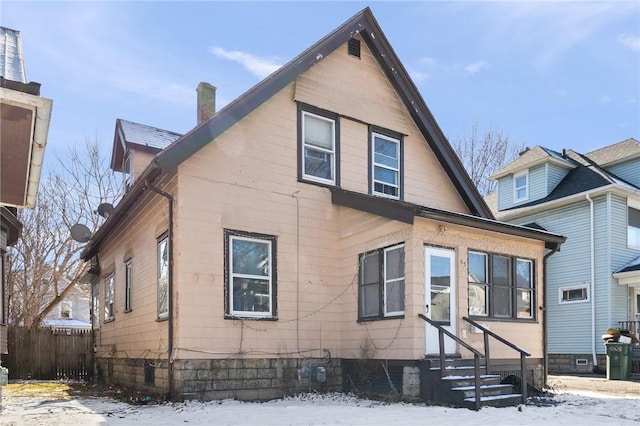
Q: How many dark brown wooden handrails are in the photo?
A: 2